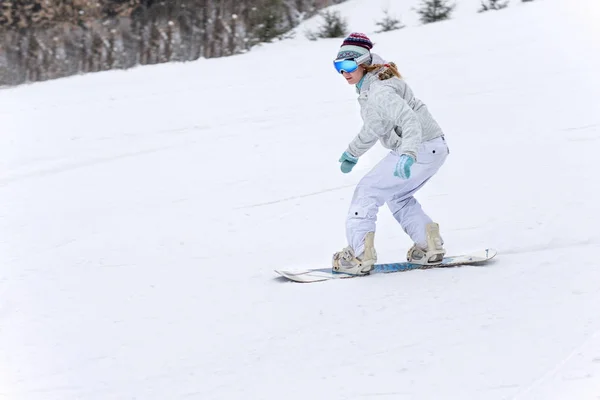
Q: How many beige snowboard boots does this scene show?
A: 2